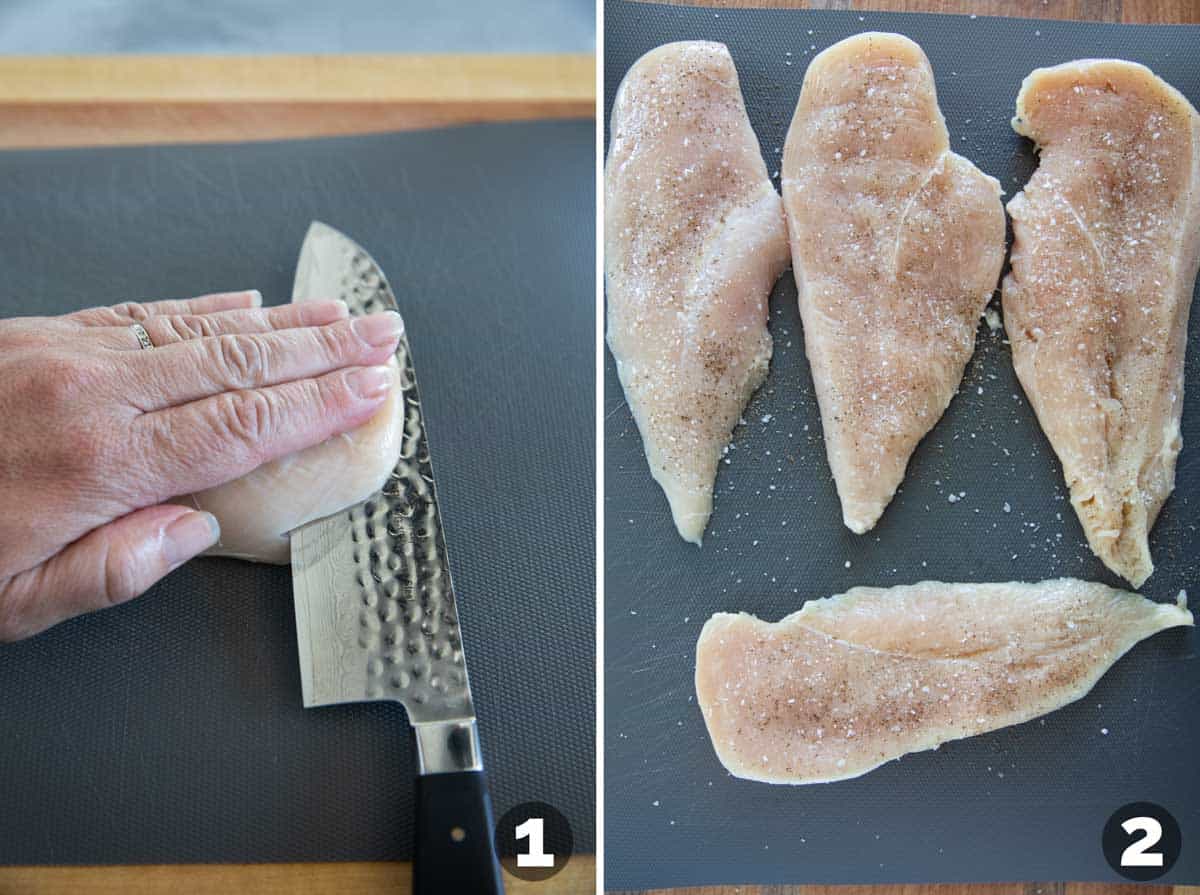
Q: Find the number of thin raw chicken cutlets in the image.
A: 4